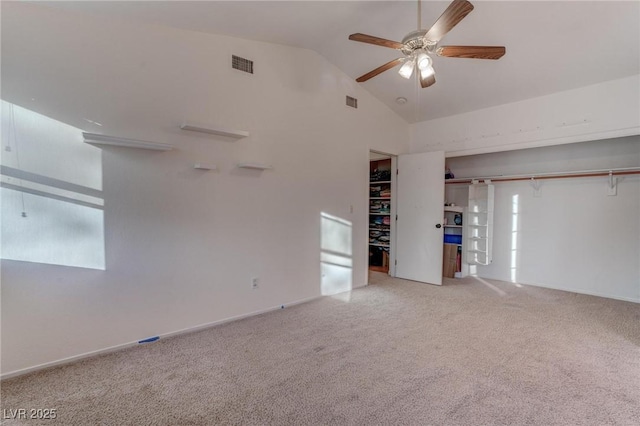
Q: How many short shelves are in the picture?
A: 2